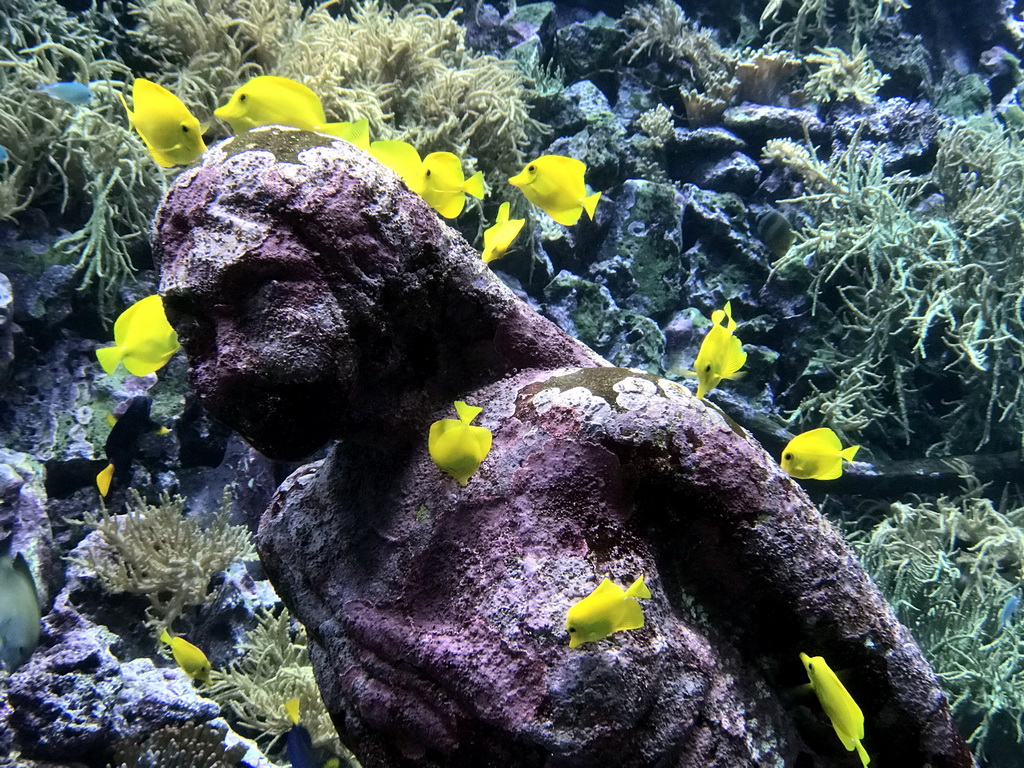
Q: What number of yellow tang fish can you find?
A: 13